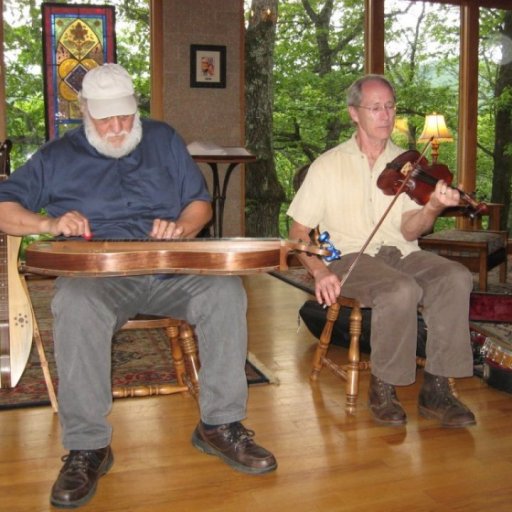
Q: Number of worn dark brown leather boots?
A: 2